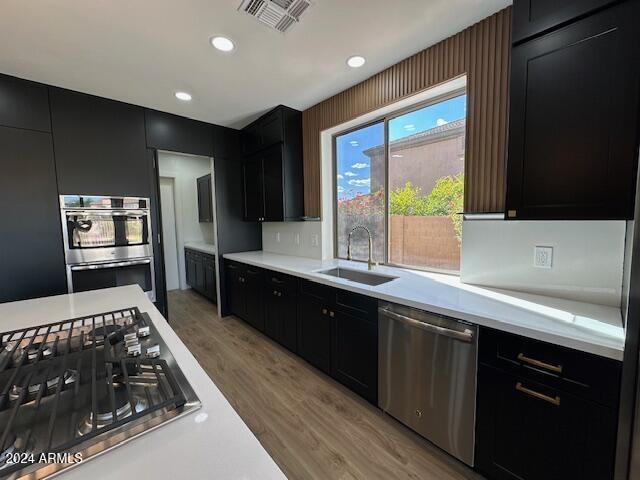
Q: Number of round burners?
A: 4